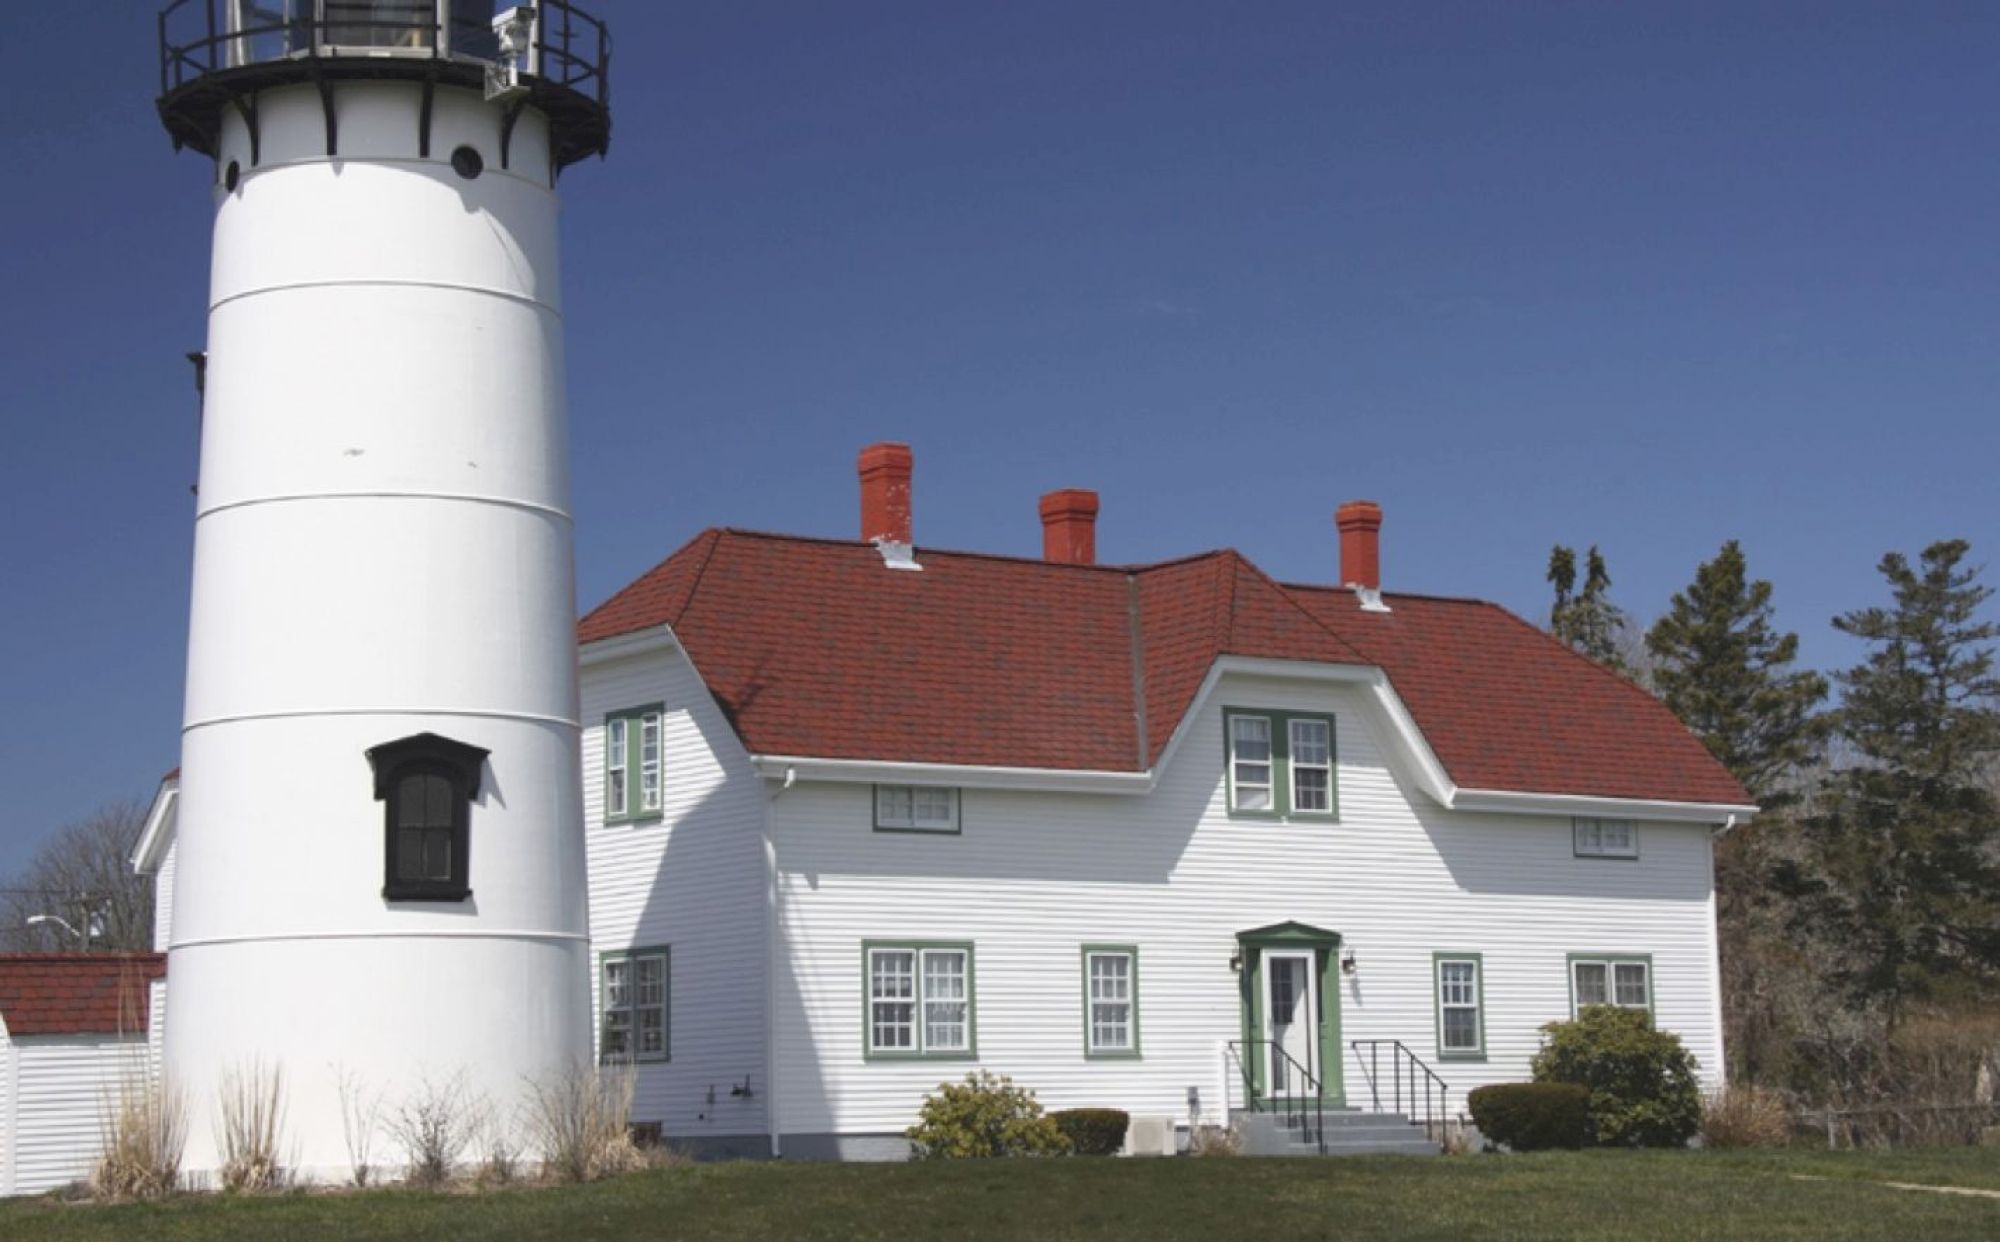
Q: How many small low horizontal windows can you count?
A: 2